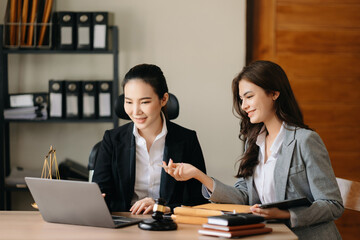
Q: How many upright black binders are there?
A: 7